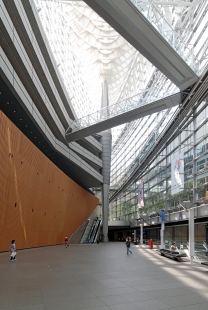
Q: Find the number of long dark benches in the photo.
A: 2